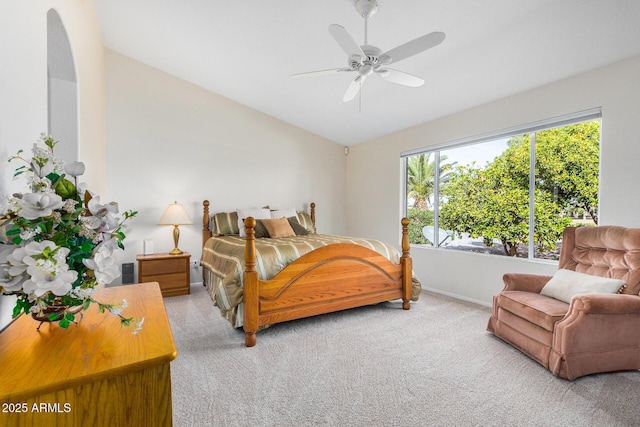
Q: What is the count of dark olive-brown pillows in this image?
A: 2